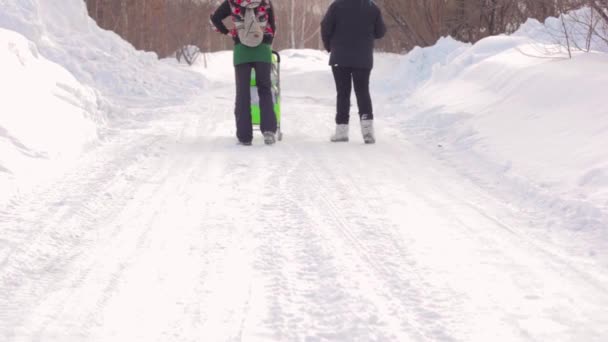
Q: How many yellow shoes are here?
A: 0